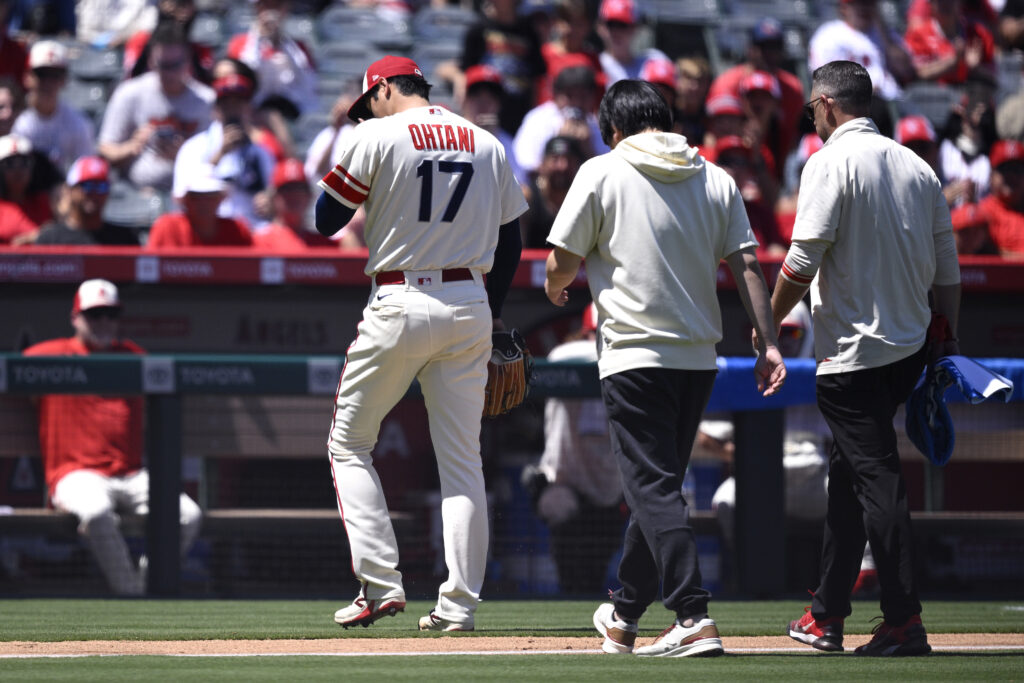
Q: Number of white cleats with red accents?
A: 2